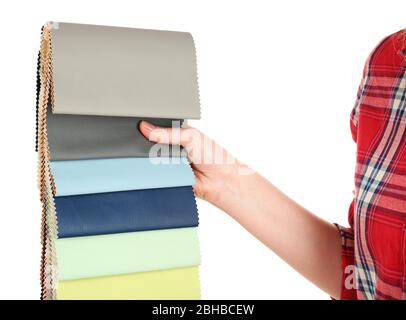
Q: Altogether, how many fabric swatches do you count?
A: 6